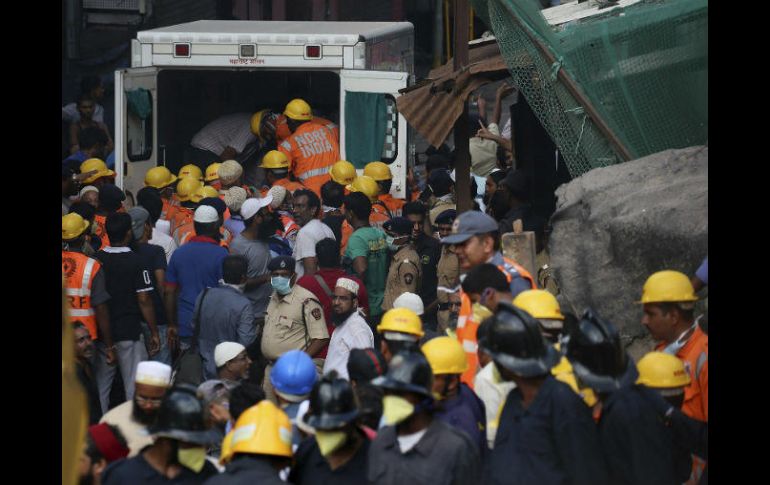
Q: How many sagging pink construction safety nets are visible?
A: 0